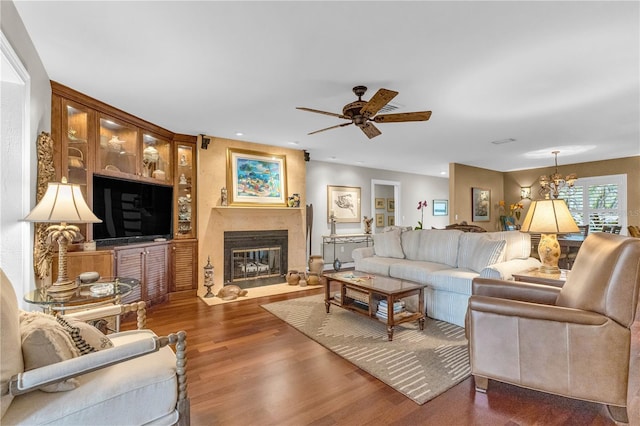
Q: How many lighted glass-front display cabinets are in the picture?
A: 4